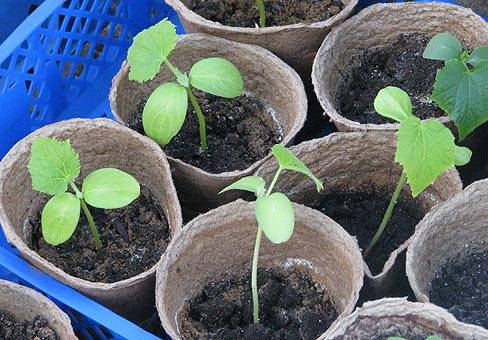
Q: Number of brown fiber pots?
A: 9